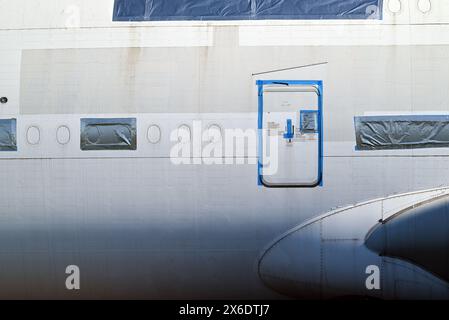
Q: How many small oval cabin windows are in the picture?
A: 7